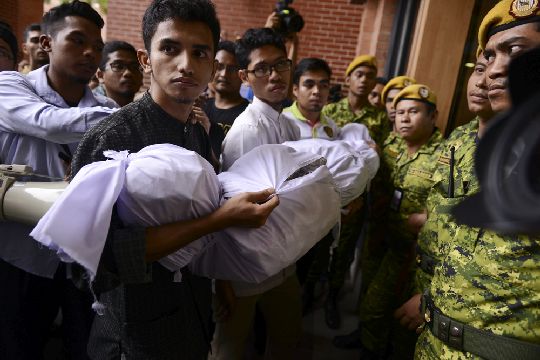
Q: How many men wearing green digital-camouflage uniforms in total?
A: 5